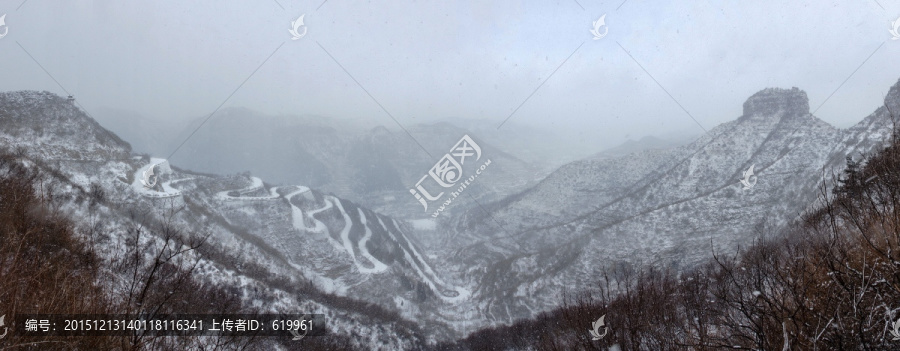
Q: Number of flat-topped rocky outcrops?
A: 1